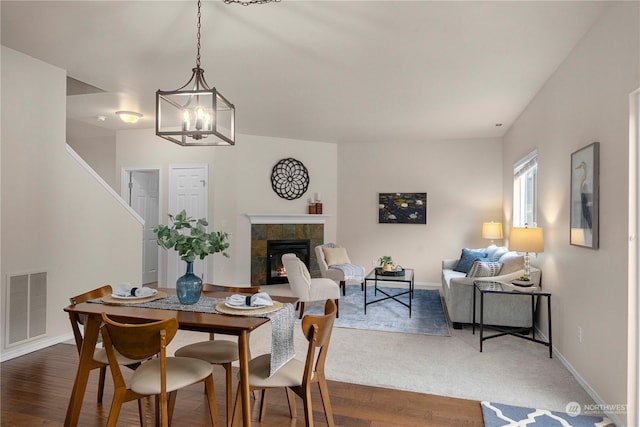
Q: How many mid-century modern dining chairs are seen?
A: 4